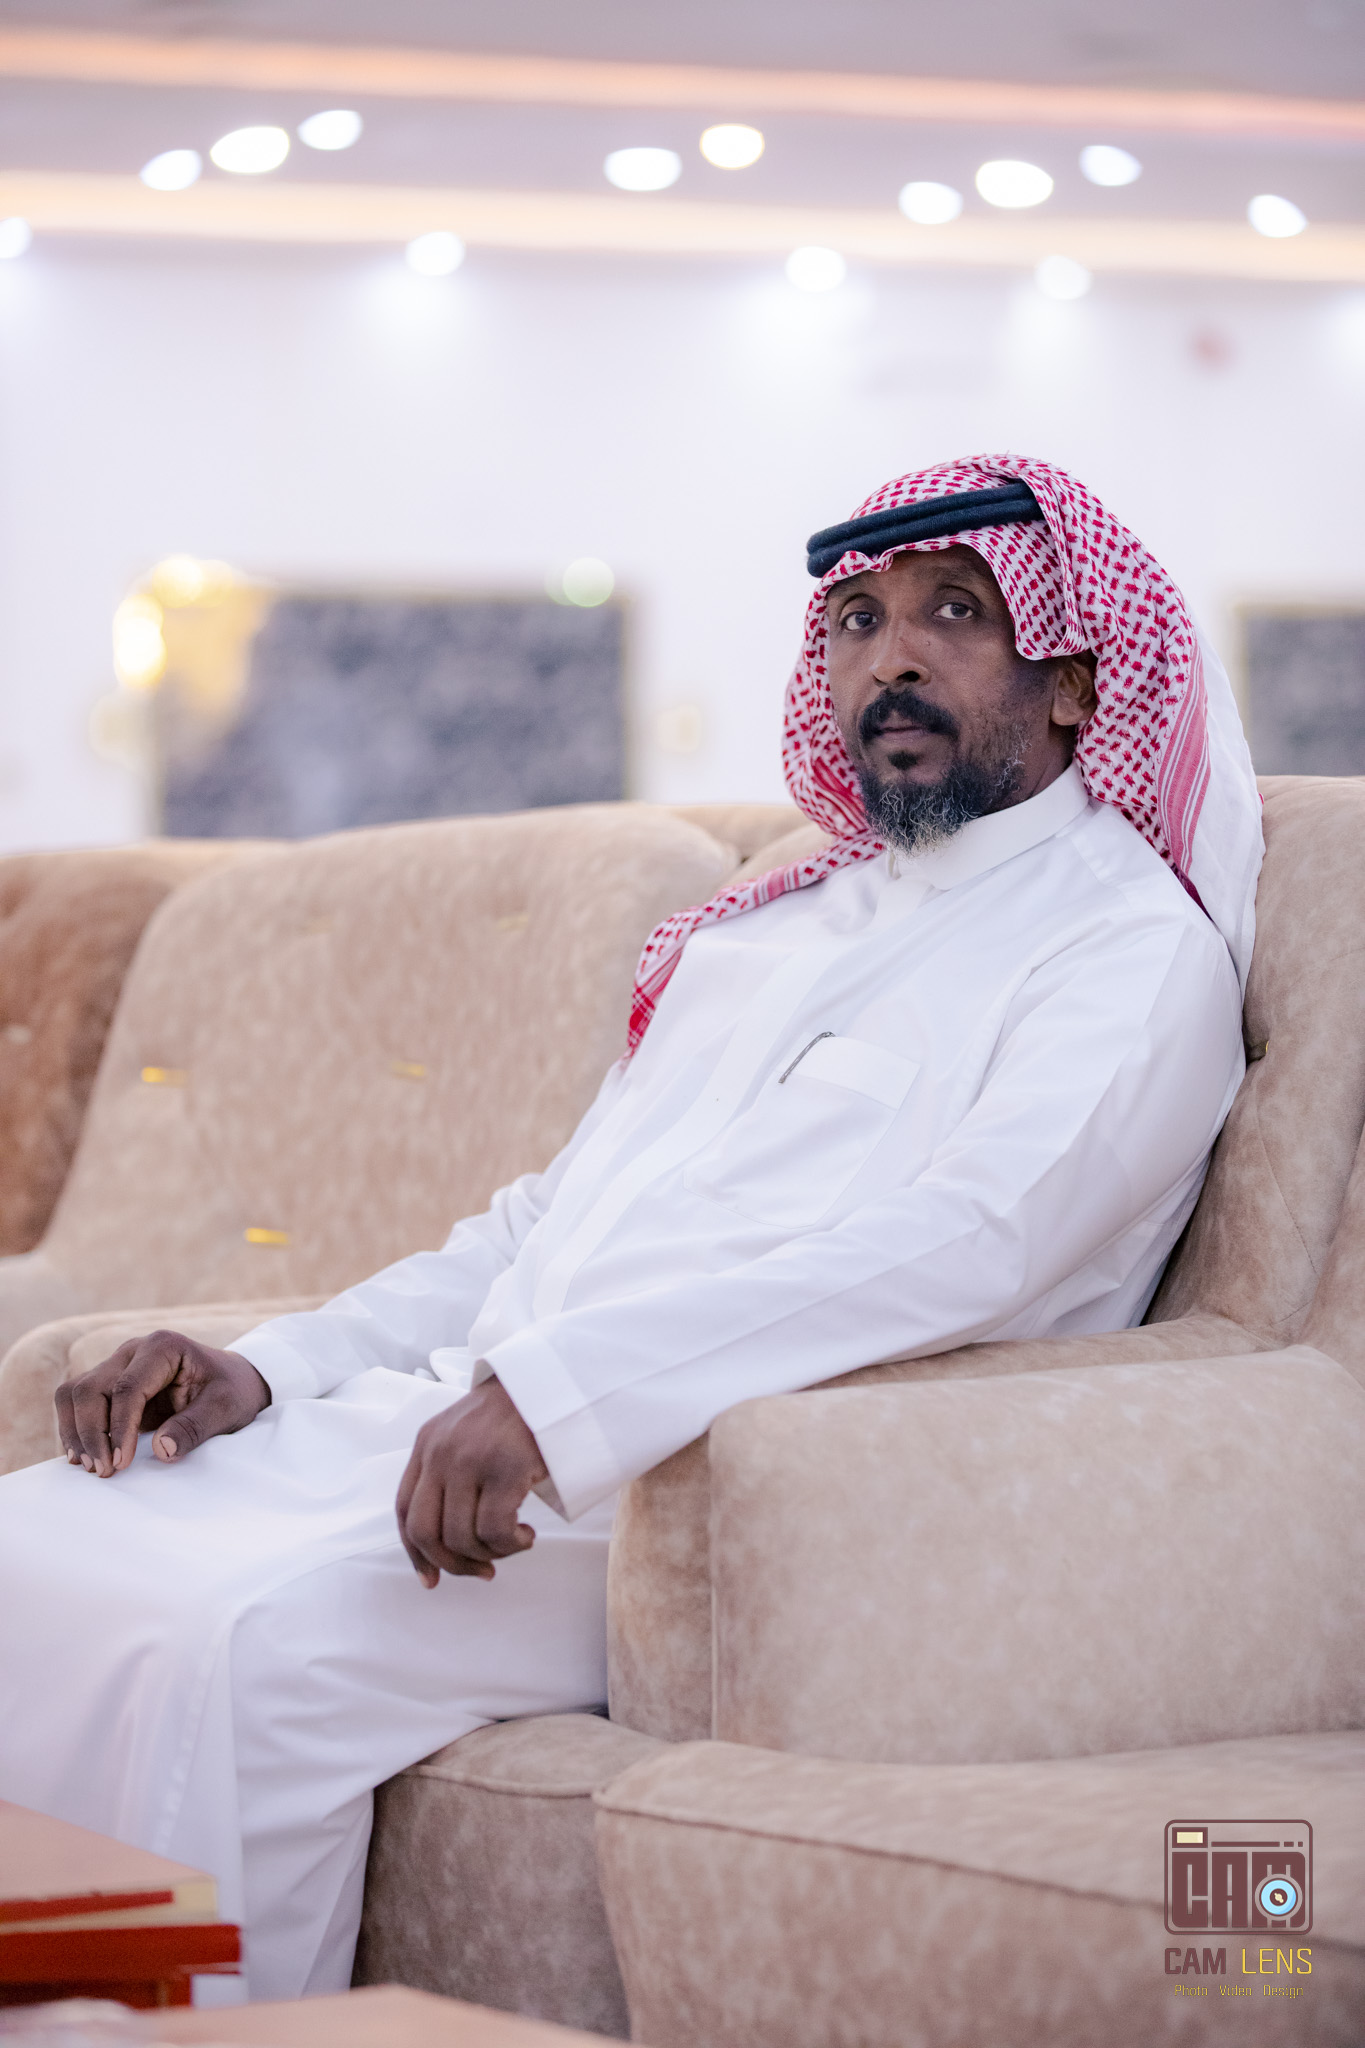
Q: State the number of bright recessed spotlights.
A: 13